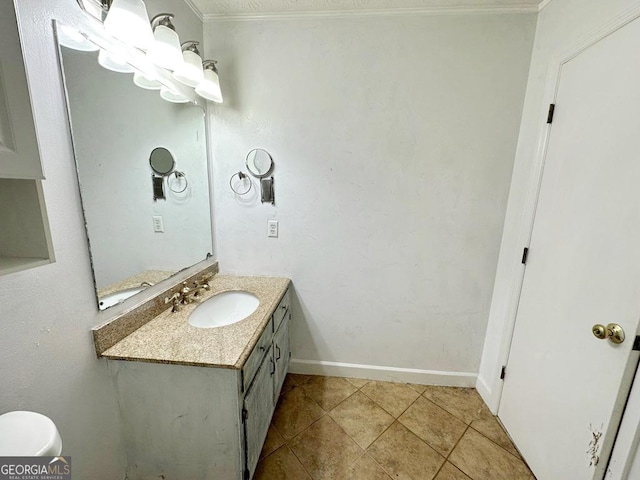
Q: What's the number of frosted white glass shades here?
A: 4